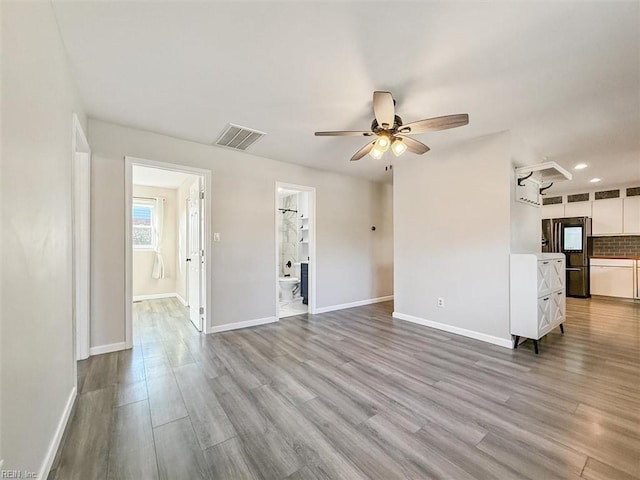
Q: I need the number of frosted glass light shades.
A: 3